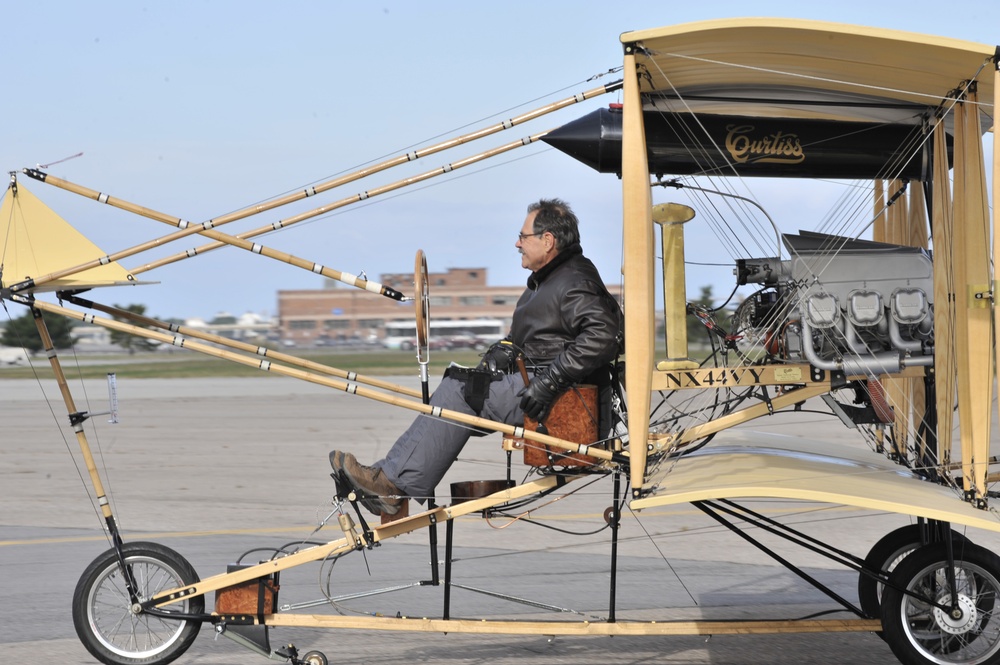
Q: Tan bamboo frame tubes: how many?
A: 6